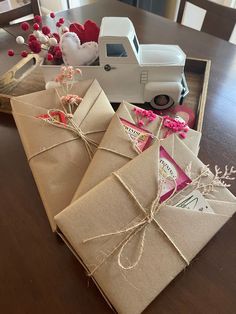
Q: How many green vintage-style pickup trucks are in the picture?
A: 0